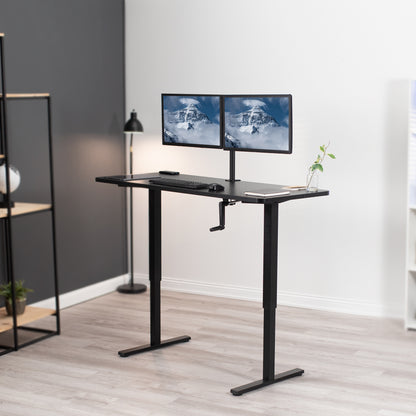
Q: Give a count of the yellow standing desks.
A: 0